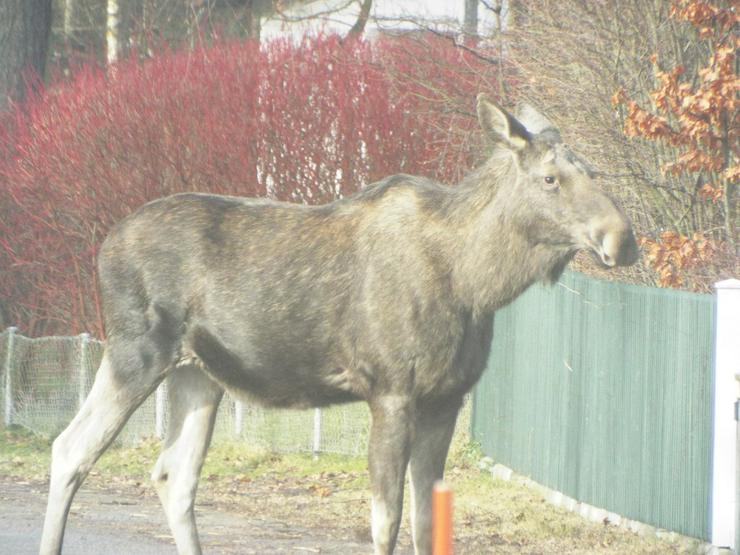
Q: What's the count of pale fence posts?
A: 6